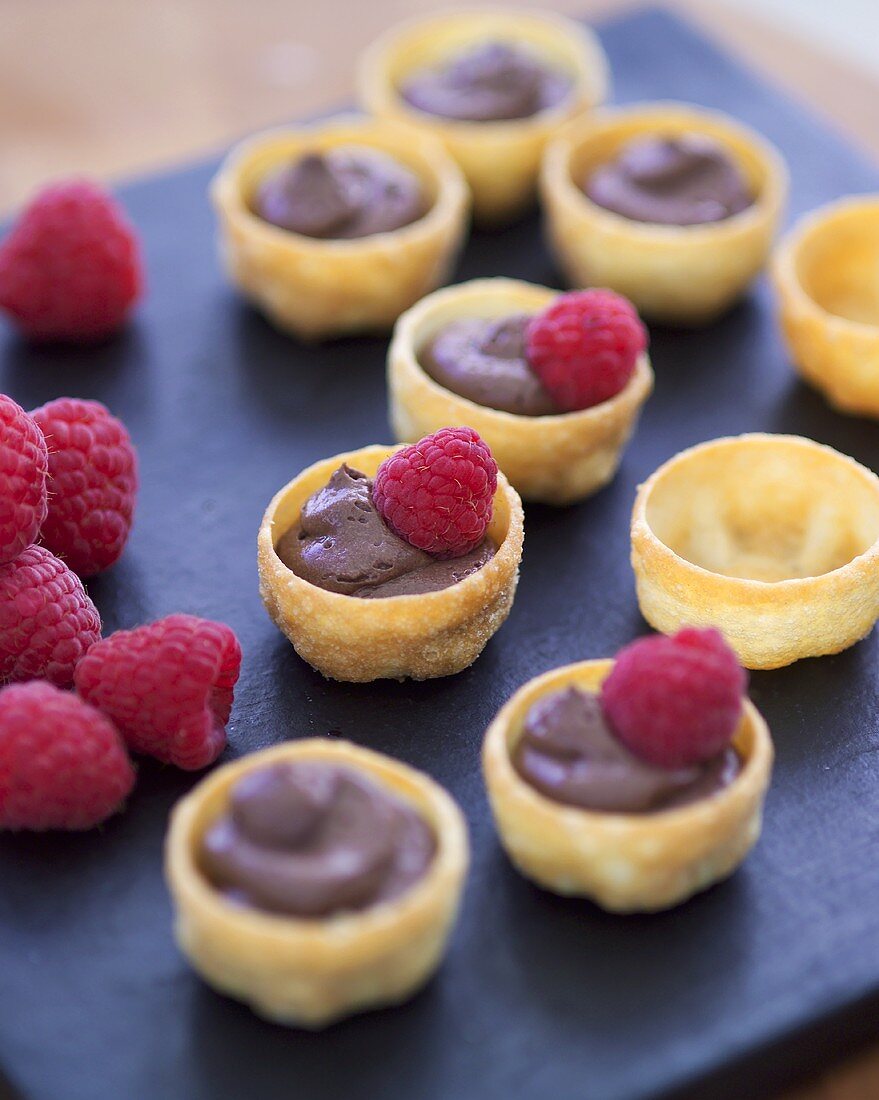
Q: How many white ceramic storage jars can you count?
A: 0